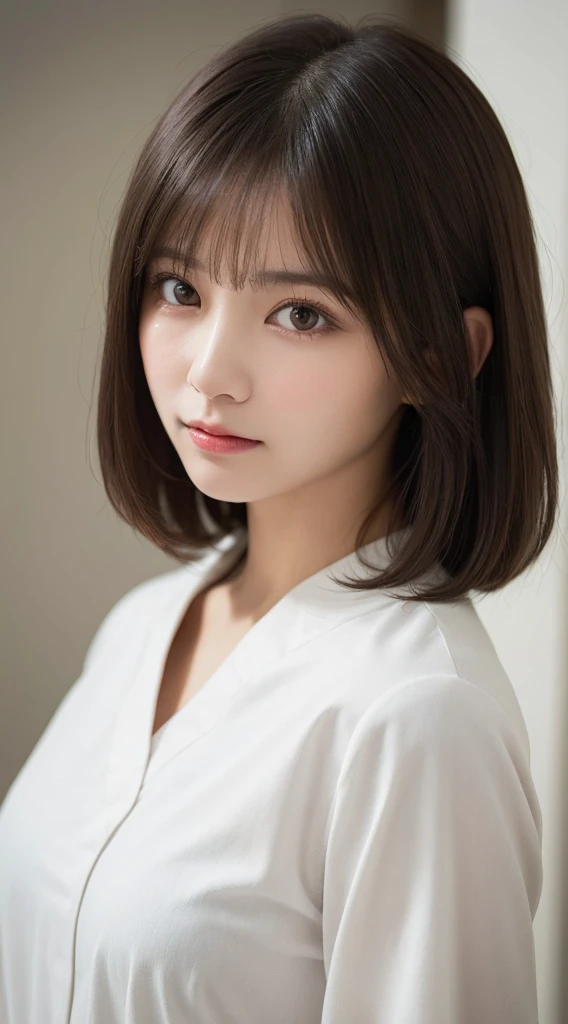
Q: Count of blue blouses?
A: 0